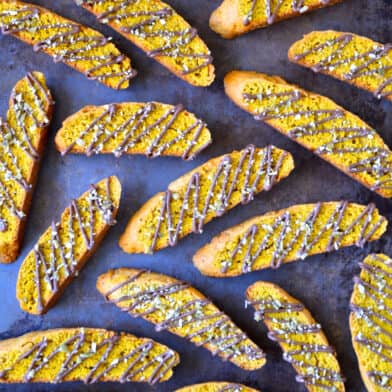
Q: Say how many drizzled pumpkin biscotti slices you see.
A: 15